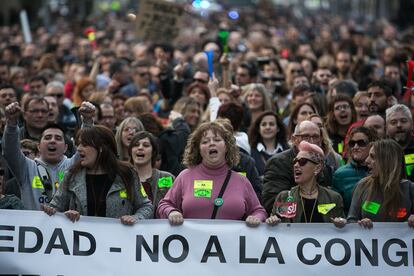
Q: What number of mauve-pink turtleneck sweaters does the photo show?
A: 1